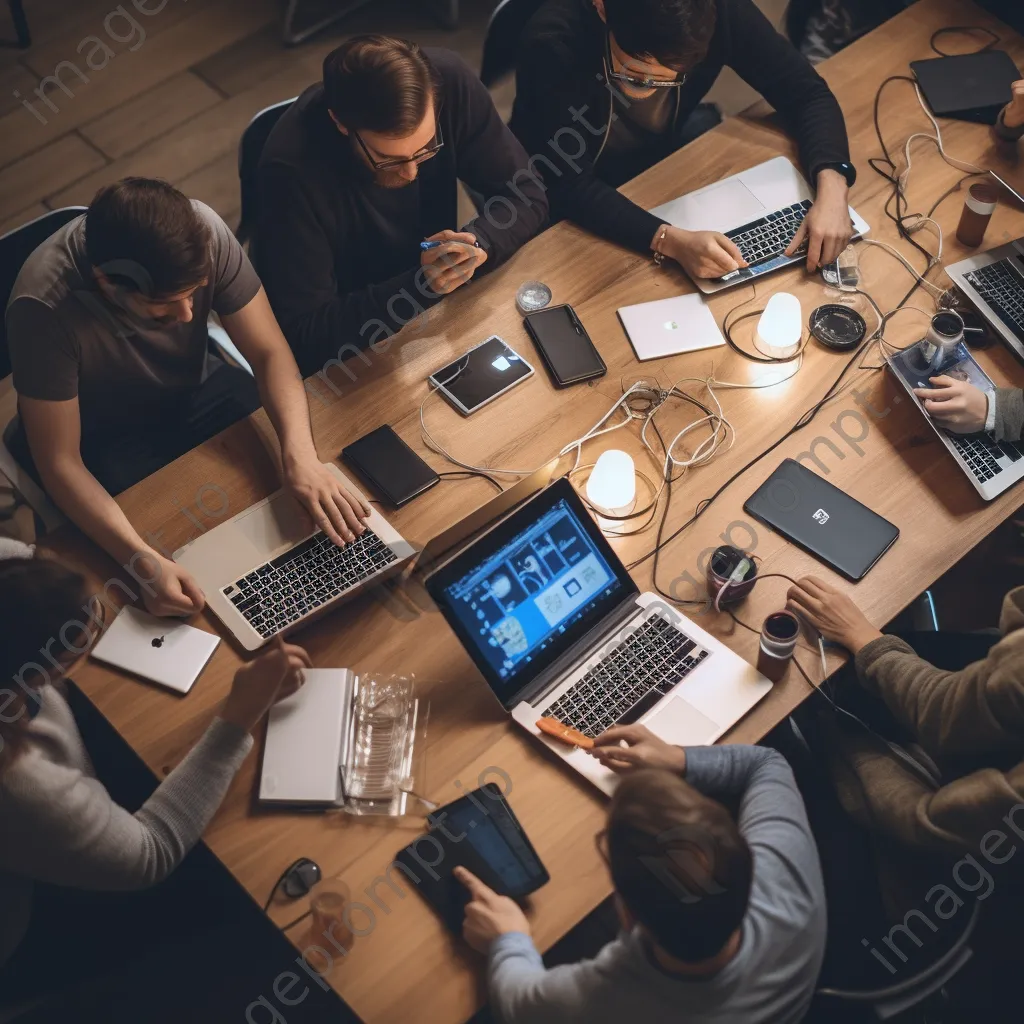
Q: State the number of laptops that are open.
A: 5